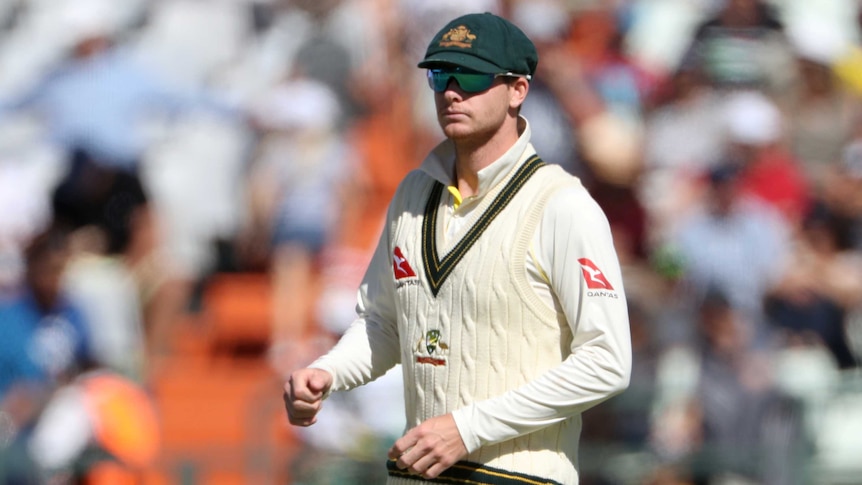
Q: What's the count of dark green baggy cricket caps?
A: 1